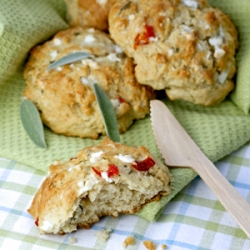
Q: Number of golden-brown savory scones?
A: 4